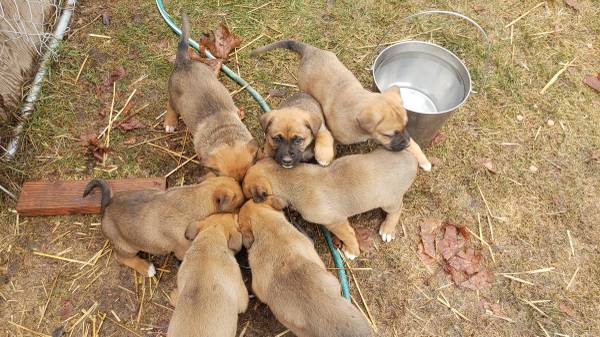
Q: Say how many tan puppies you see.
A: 7